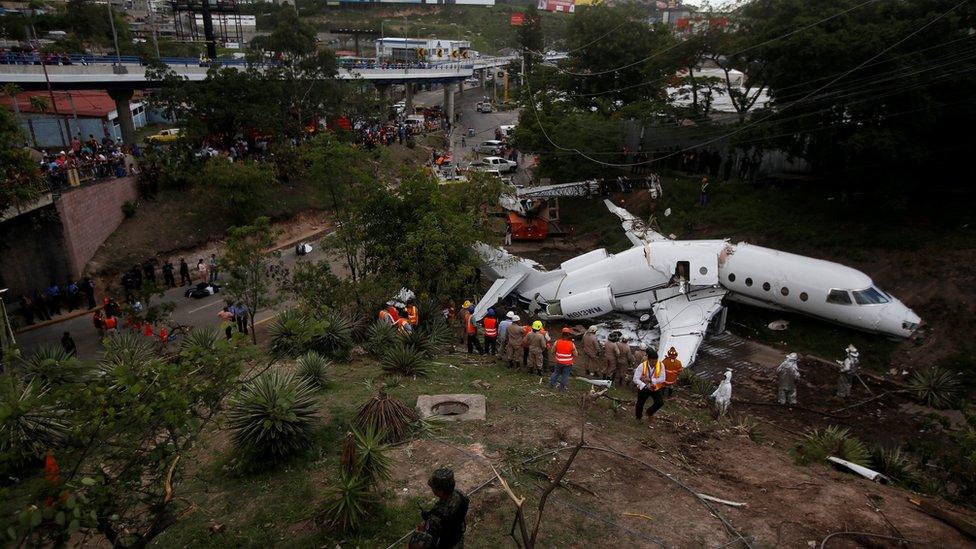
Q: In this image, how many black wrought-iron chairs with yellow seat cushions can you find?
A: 0